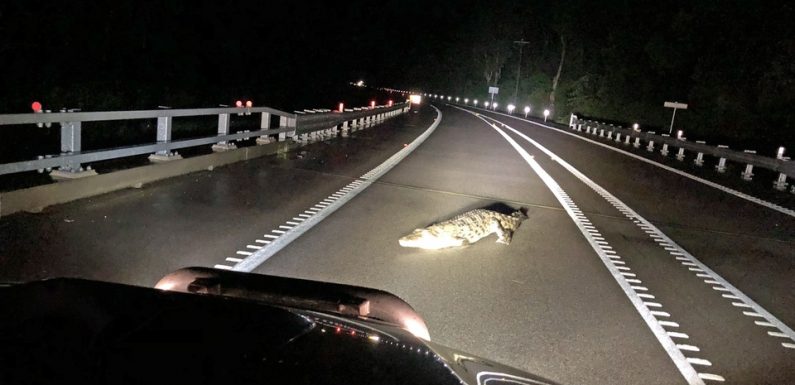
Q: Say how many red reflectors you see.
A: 6